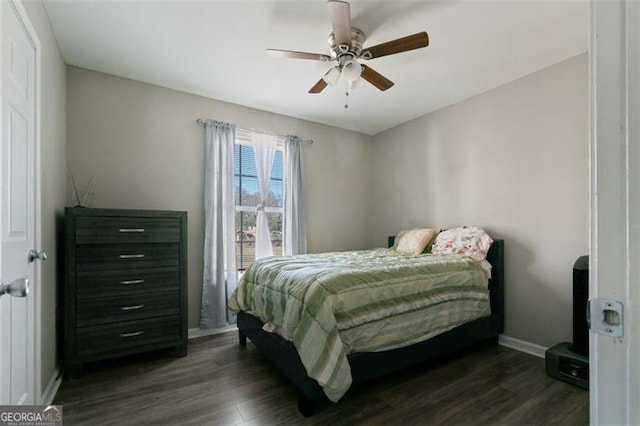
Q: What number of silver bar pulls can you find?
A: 5